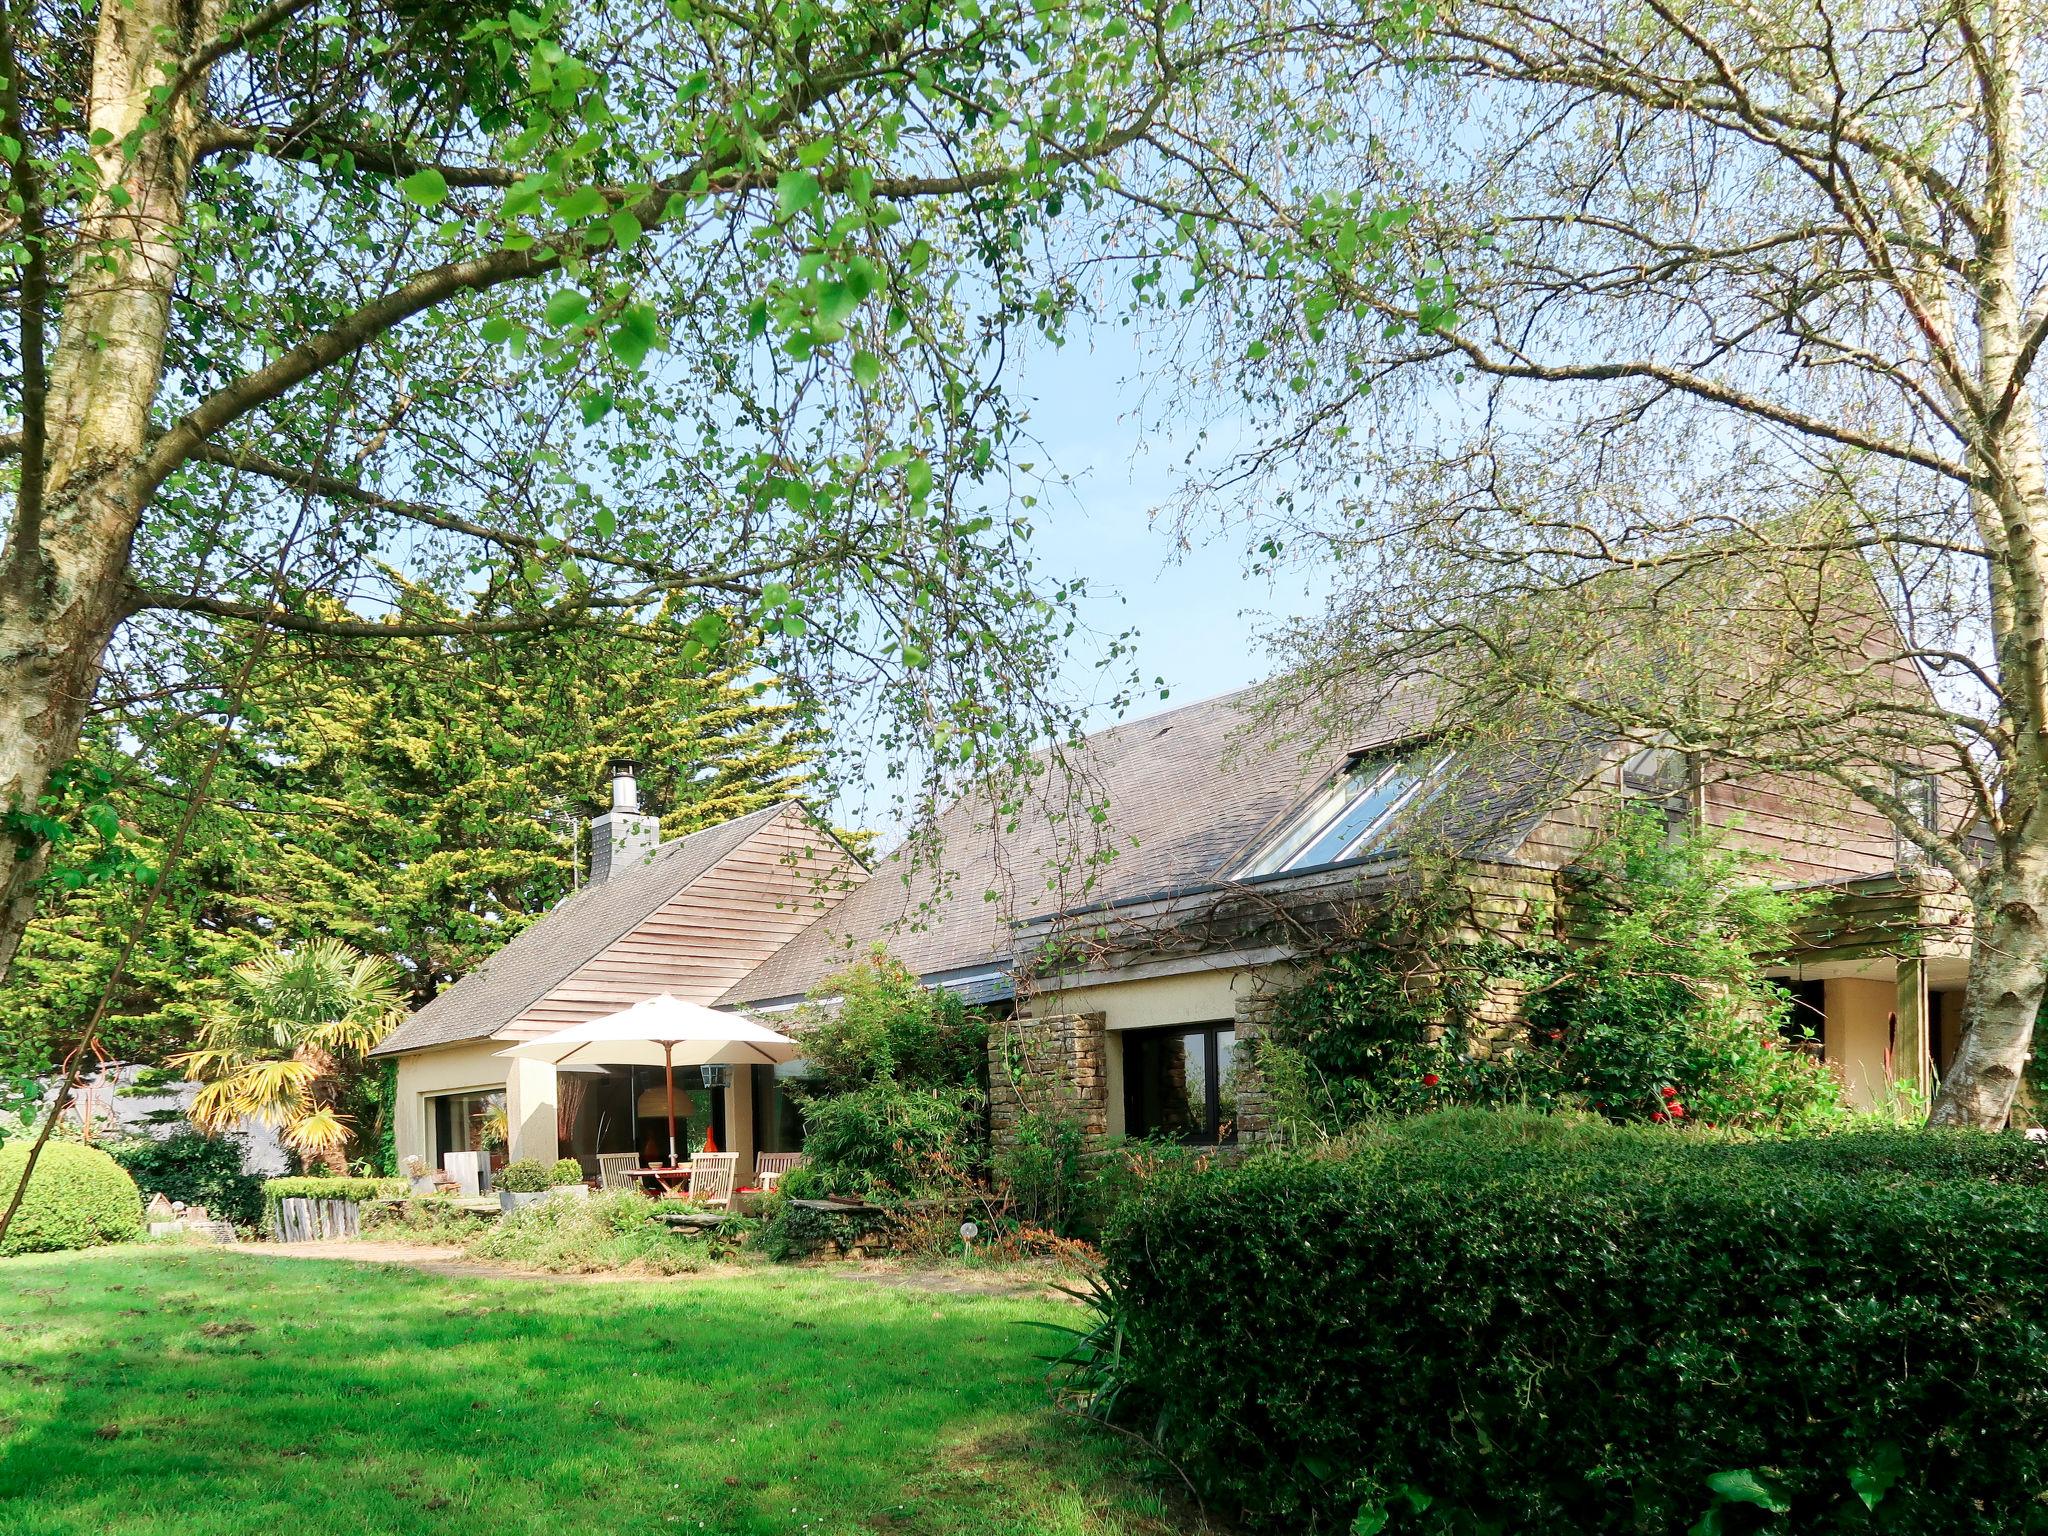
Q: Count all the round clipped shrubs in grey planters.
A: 2